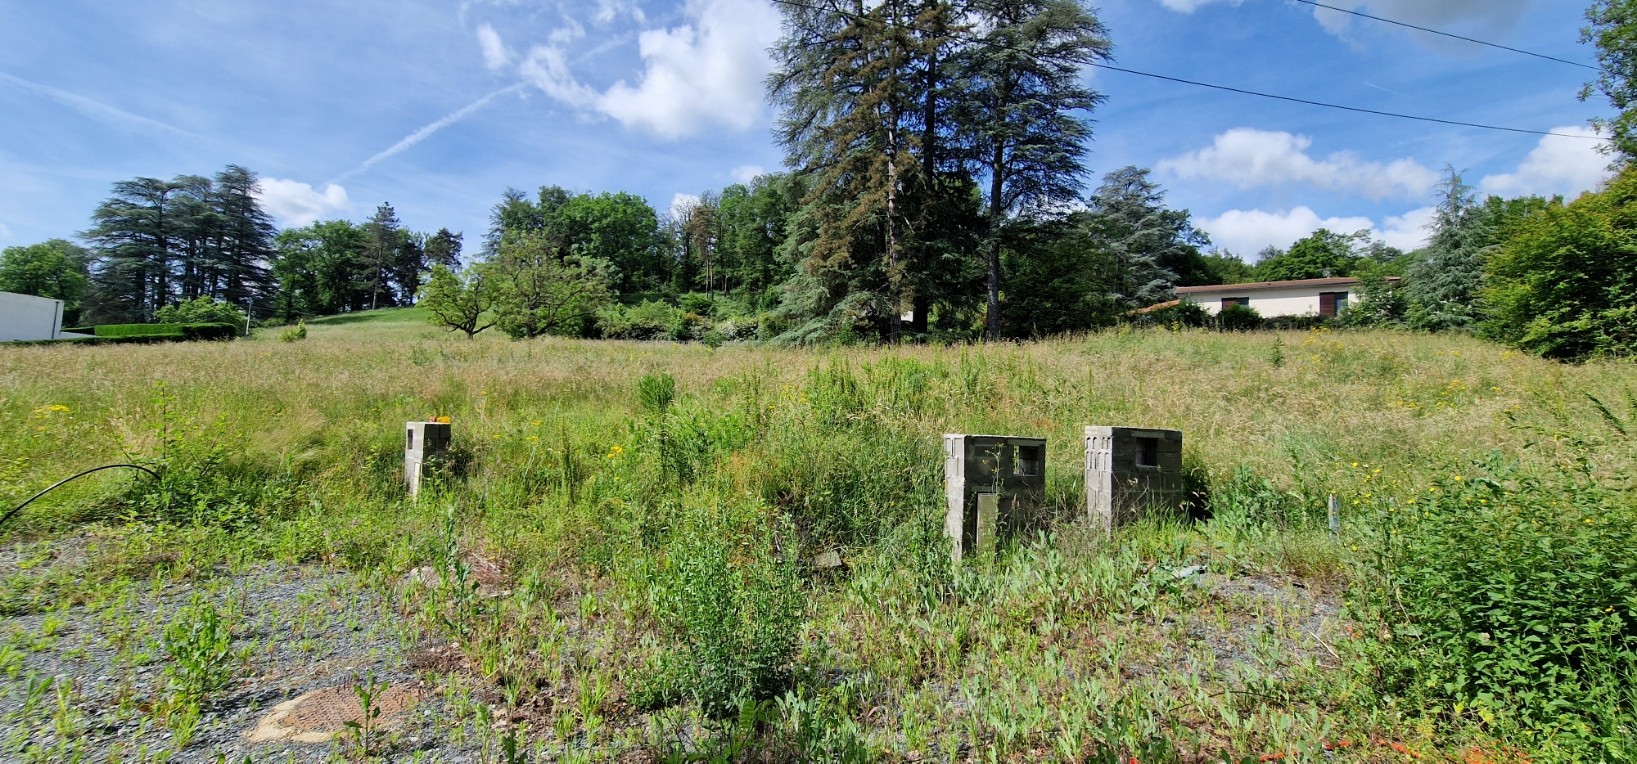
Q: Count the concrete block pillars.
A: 3